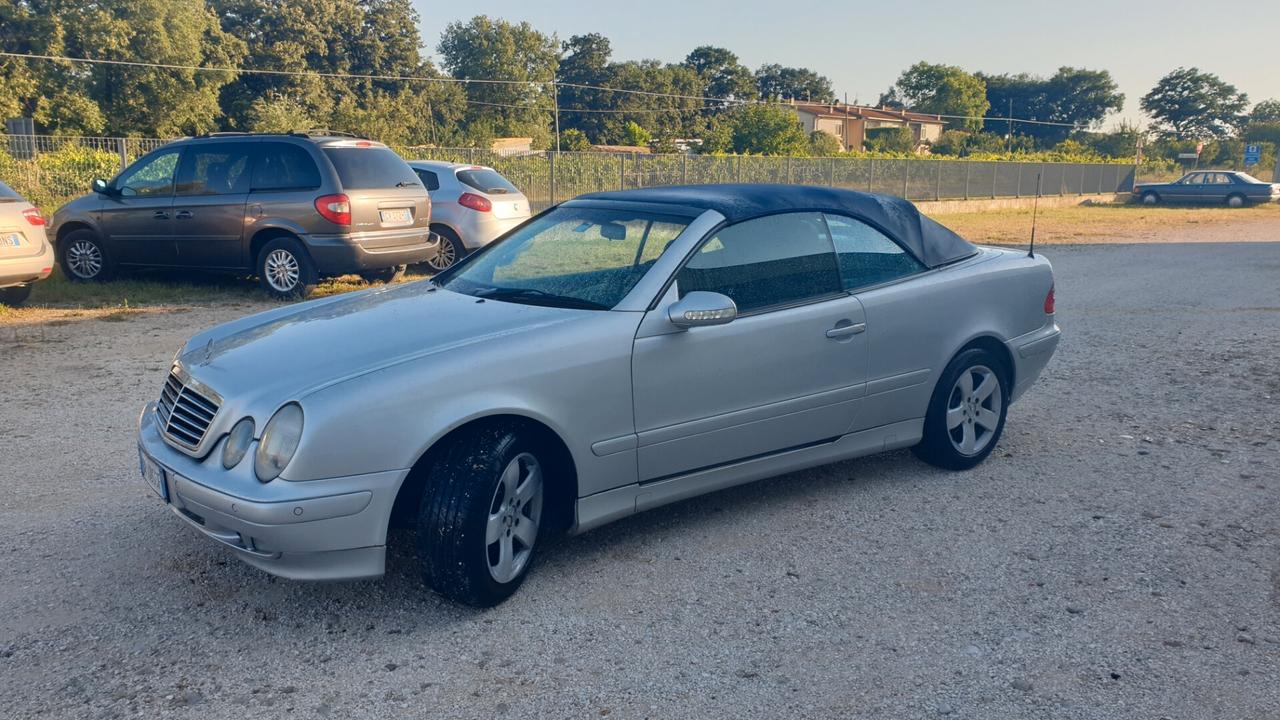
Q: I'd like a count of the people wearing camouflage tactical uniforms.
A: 0